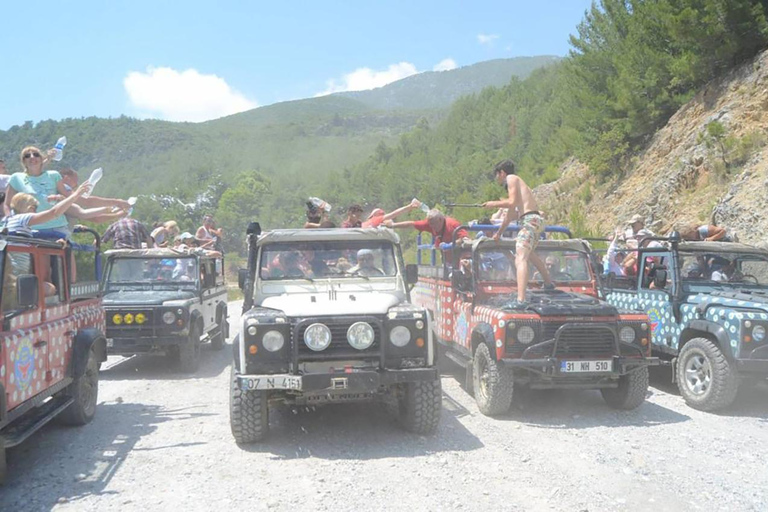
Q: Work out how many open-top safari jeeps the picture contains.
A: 5